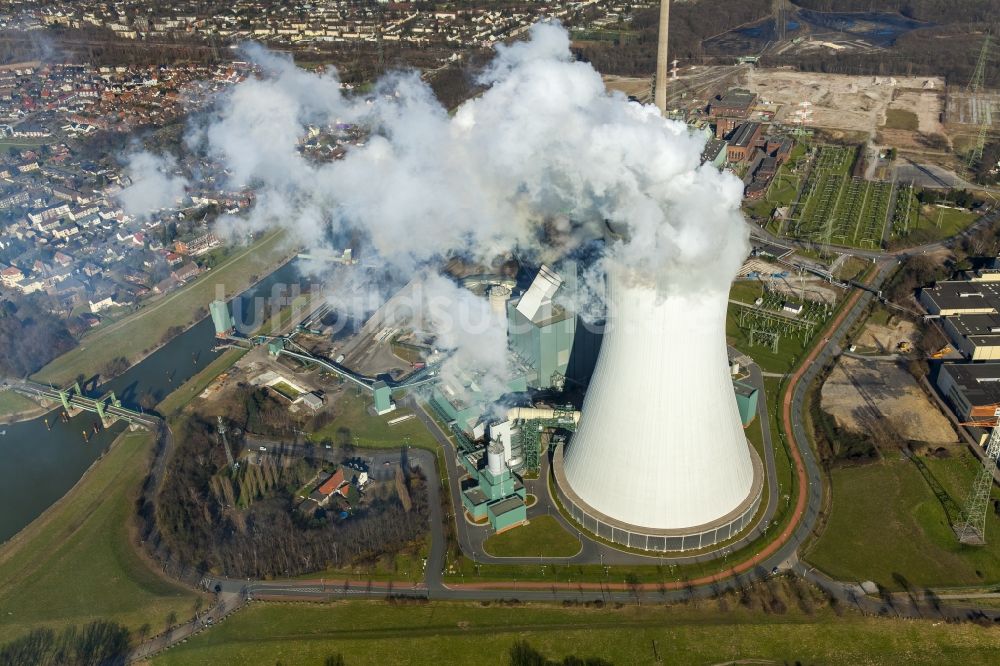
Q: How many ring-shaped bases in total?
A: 1